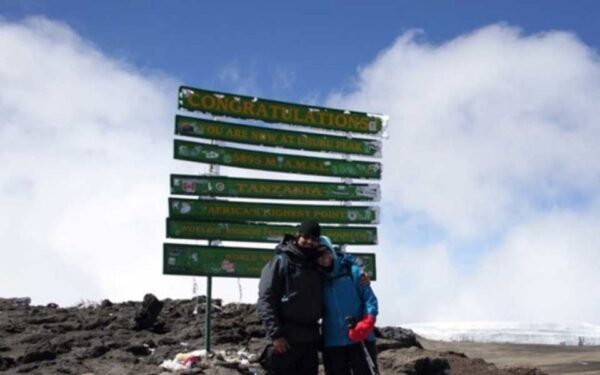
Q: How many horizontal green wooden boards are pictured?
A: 7